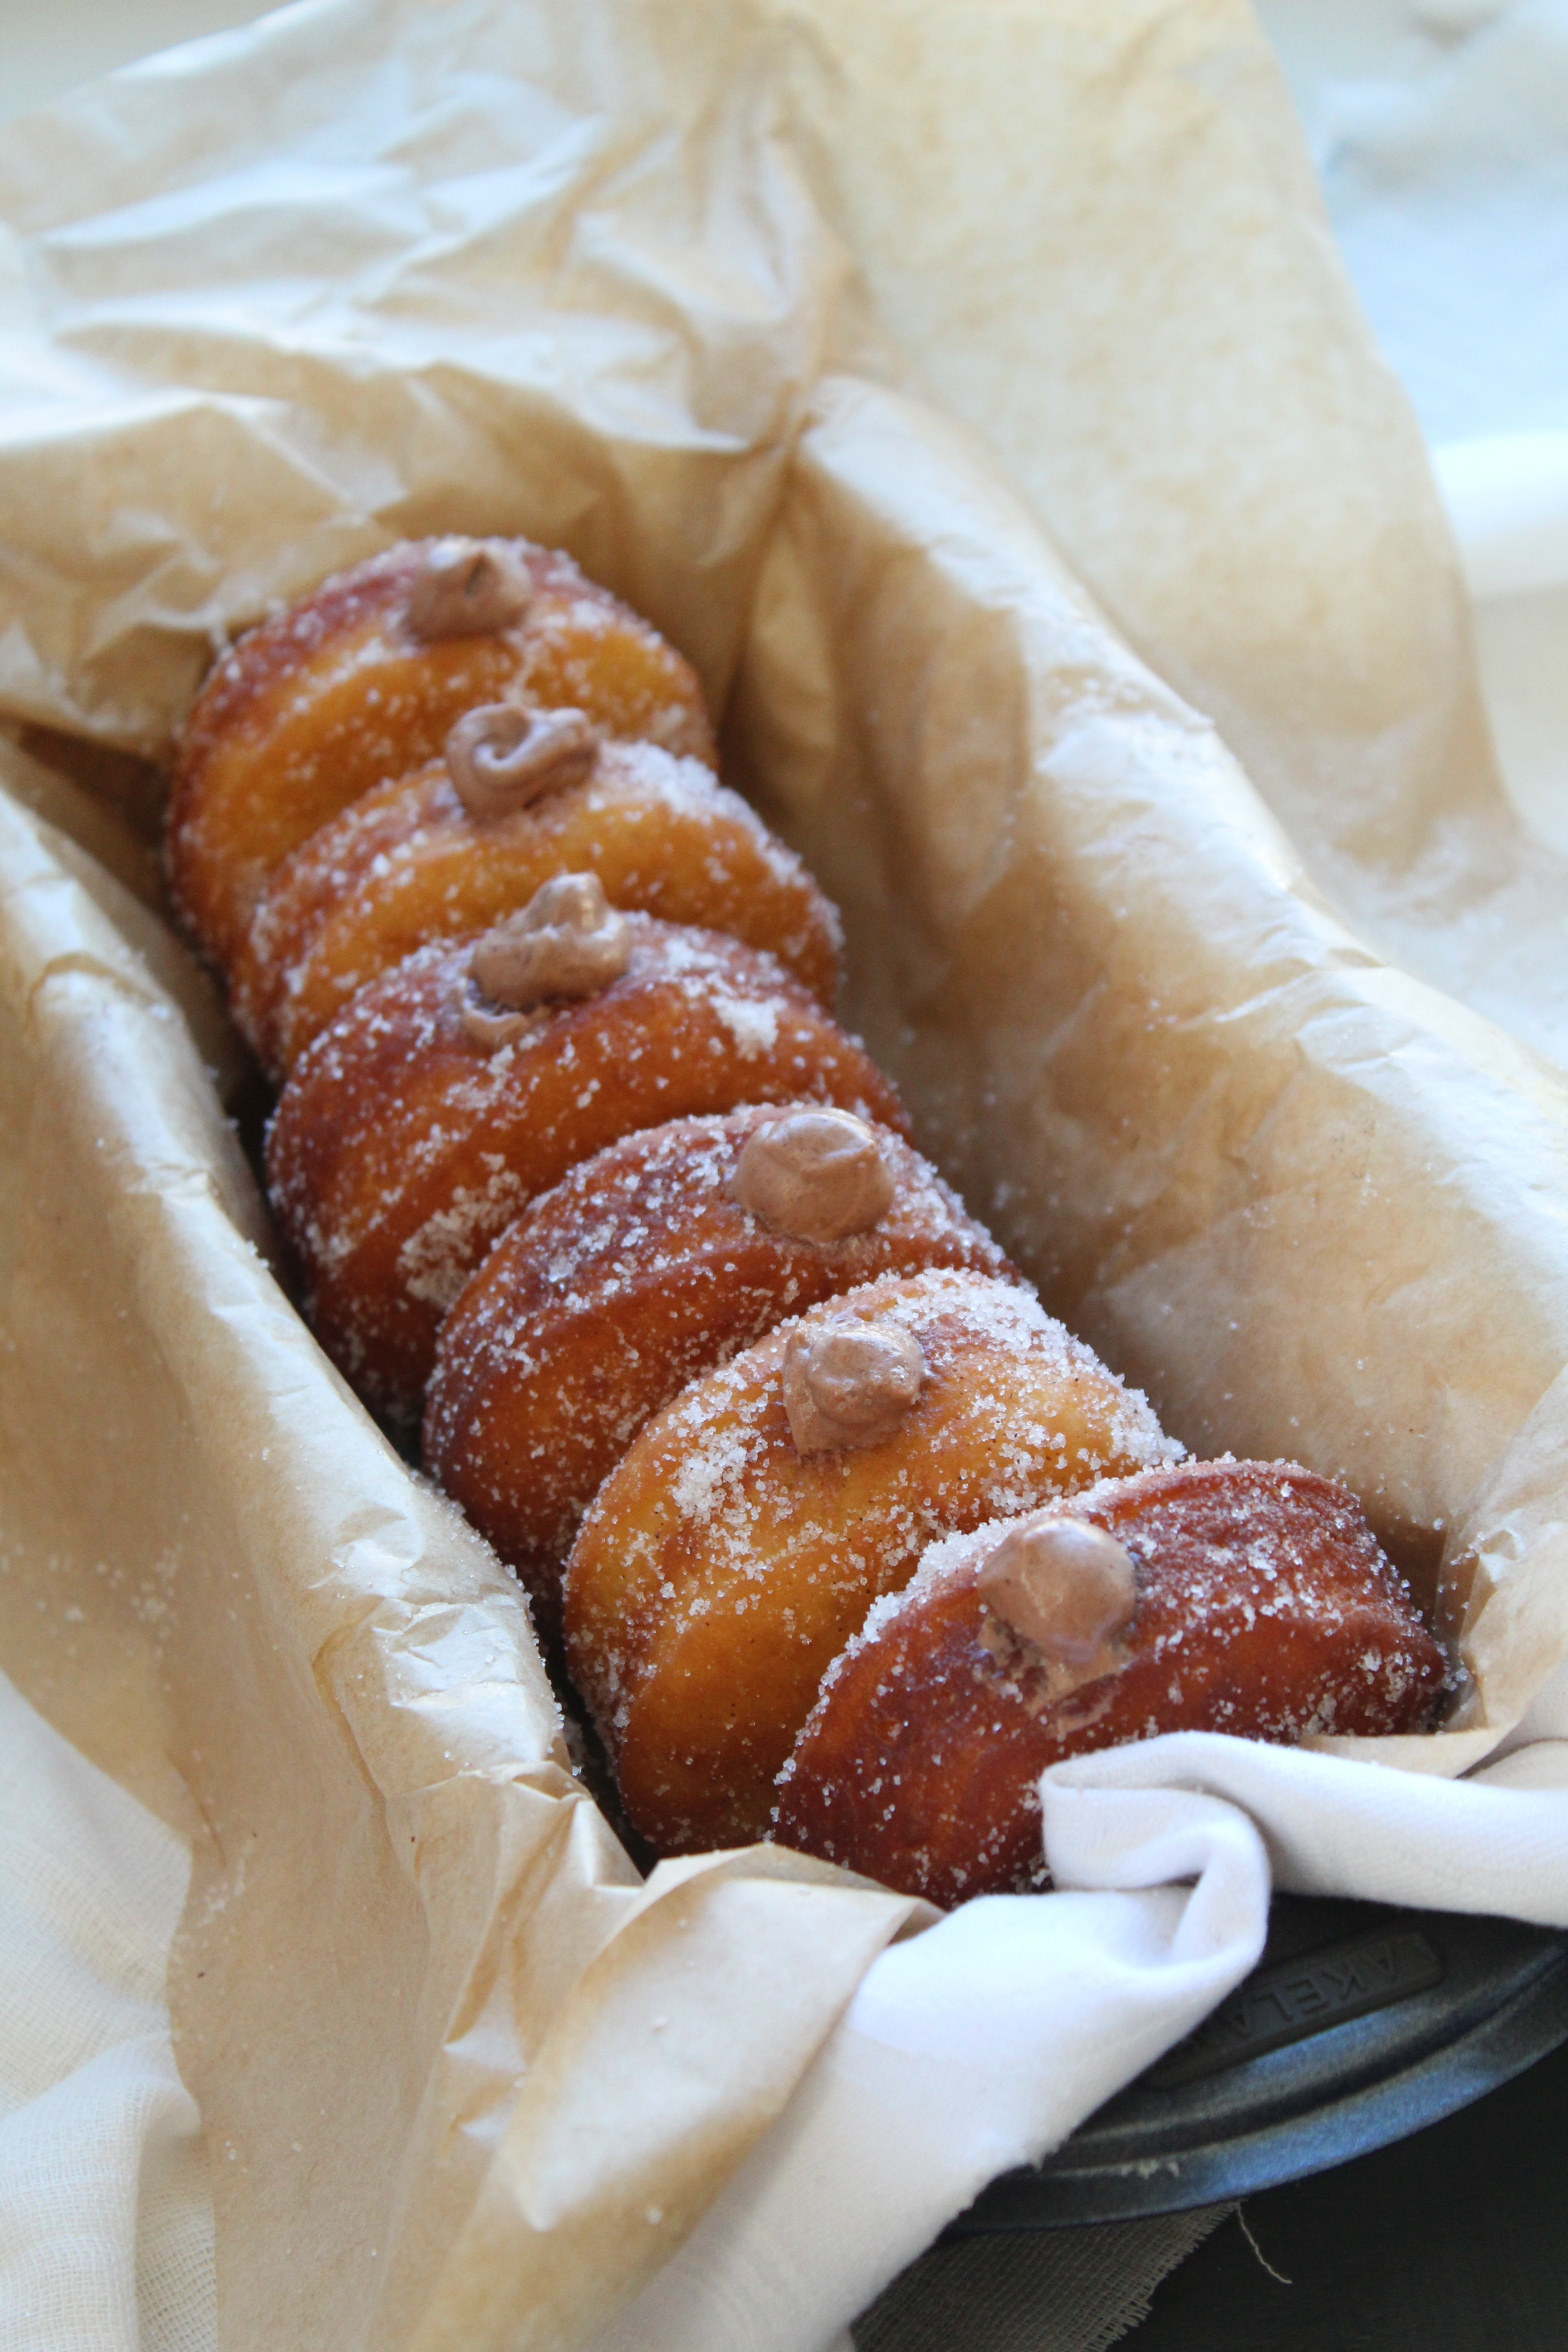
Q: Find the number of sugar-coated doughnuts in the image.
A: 6